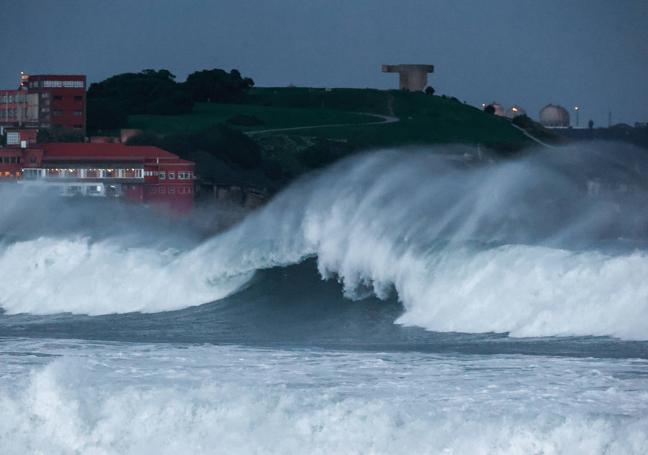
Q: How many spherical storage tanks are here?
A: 3